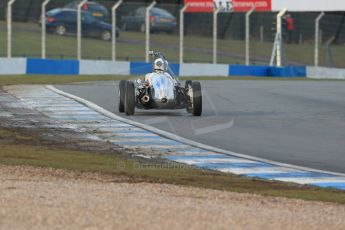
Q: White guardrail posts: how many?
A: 10